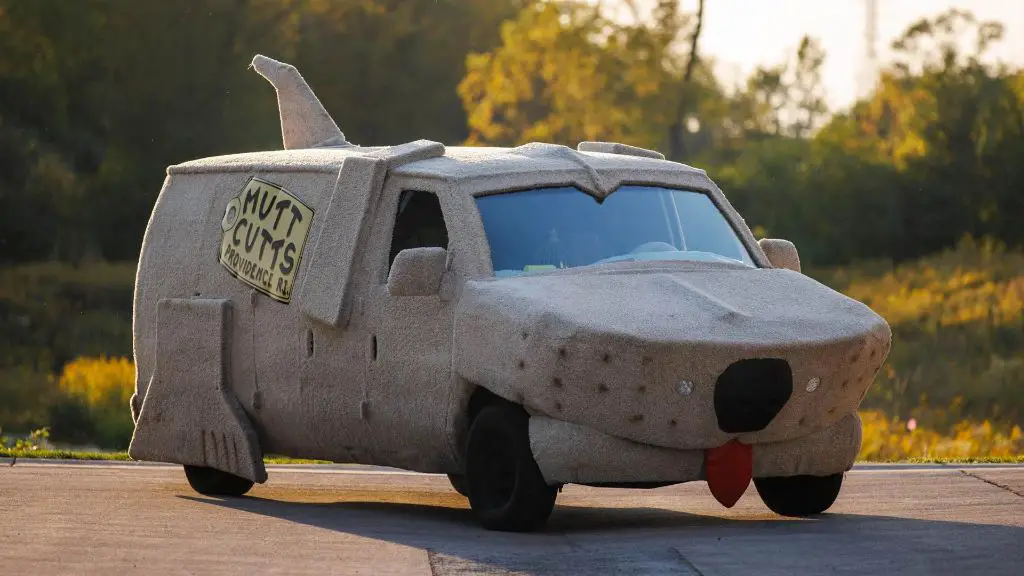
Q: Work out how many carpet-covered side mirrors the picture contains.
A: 2